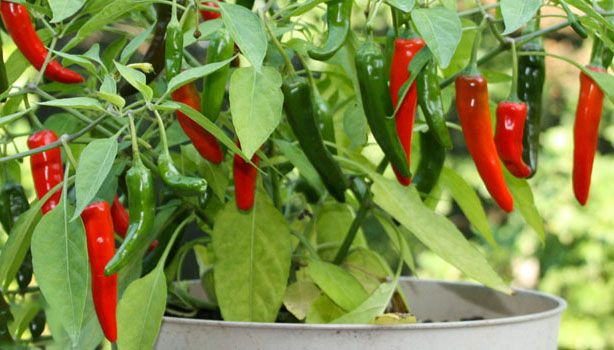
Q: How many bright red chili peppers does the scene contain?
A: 11